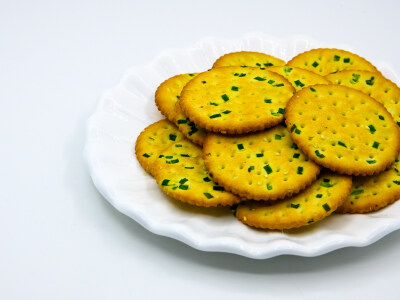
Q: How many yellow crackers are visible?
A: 13